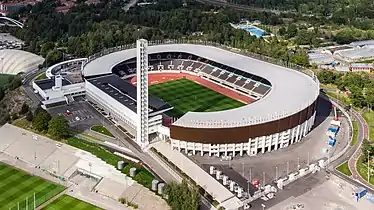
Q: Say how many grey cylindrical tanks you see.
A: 4